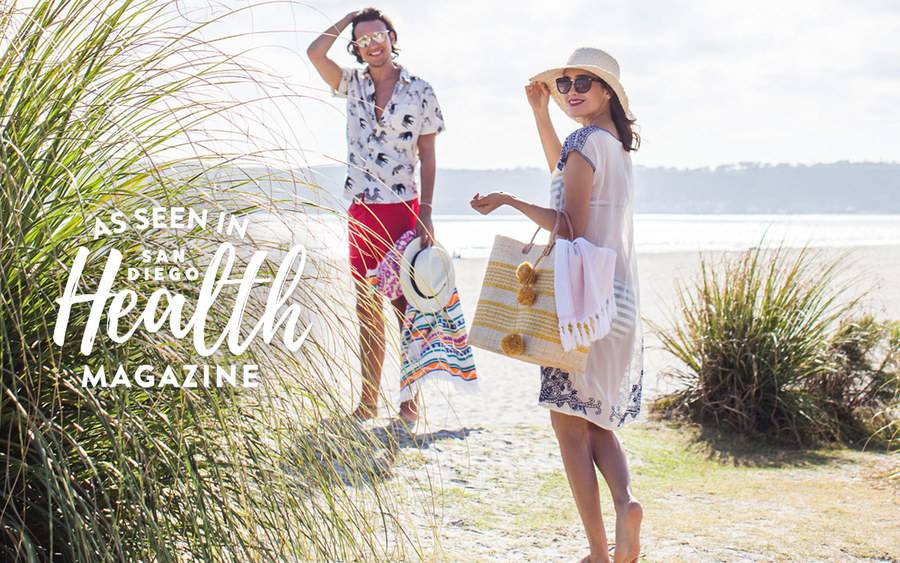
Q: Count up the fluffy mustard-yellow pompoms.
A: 3